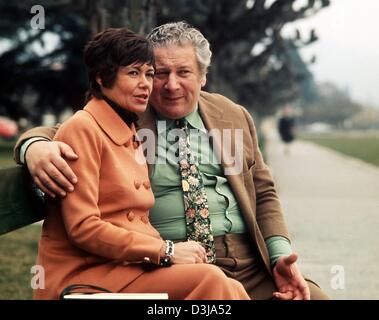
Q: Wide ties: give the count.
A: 1